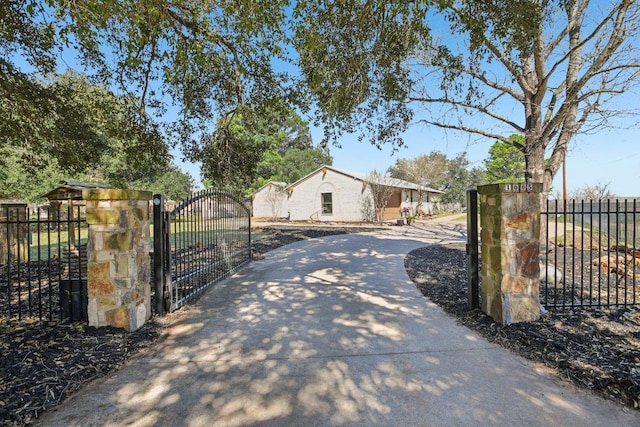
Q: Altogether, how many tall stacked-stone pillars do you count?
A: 2